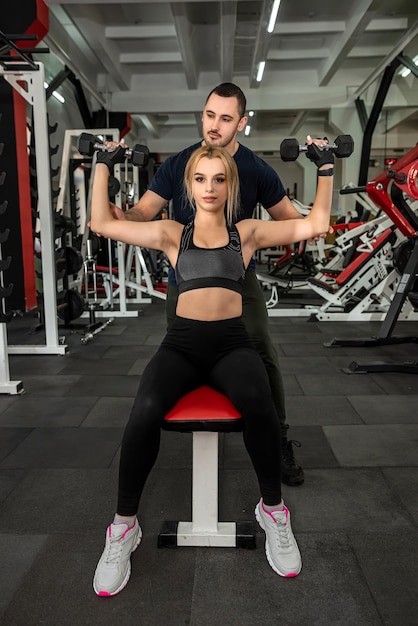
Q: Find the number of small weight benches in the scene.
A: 1